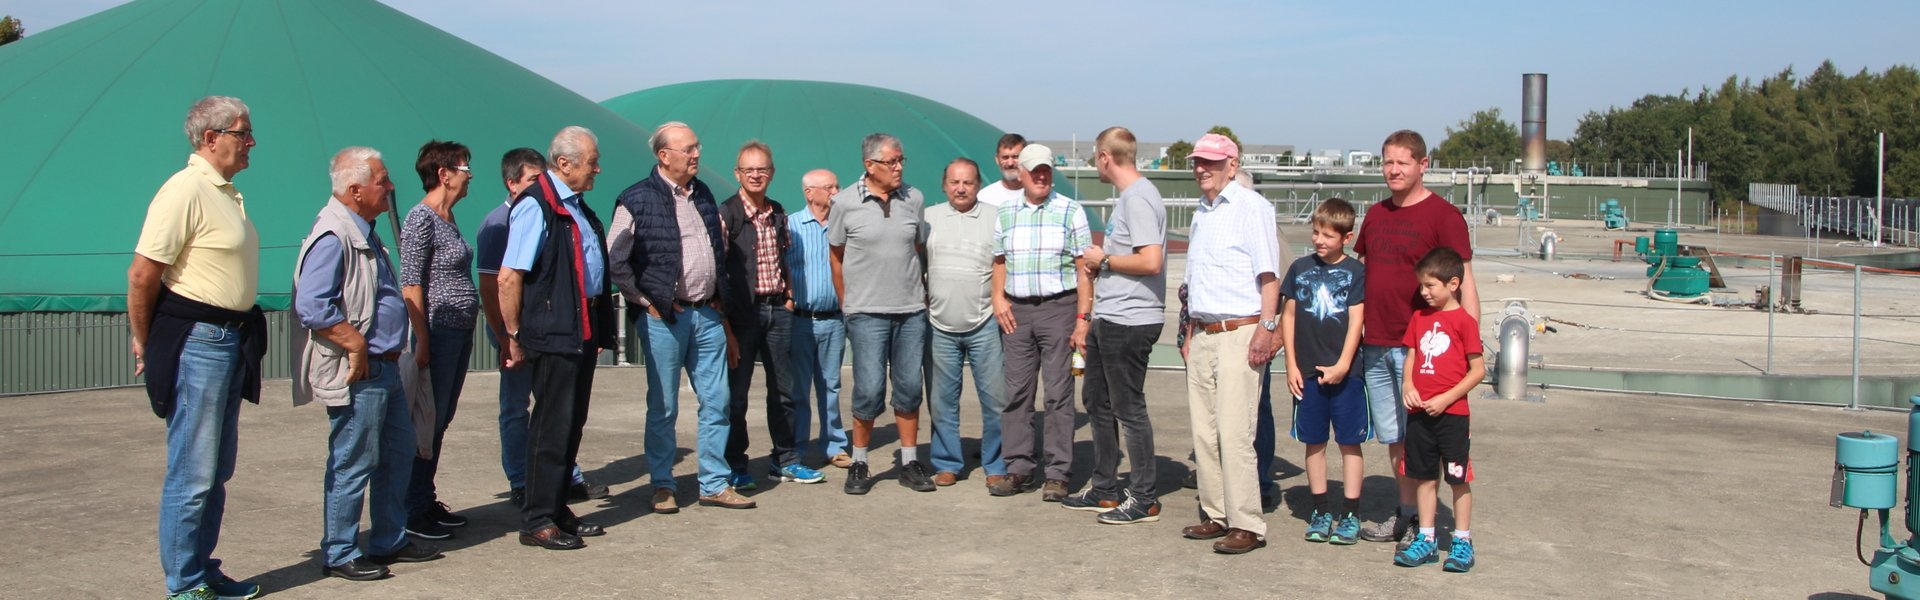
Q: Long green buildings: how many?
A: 1